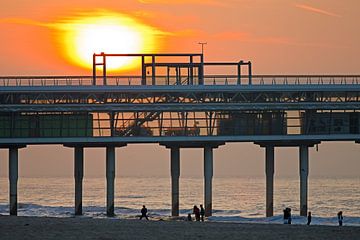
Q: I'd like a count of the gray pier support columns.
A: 7